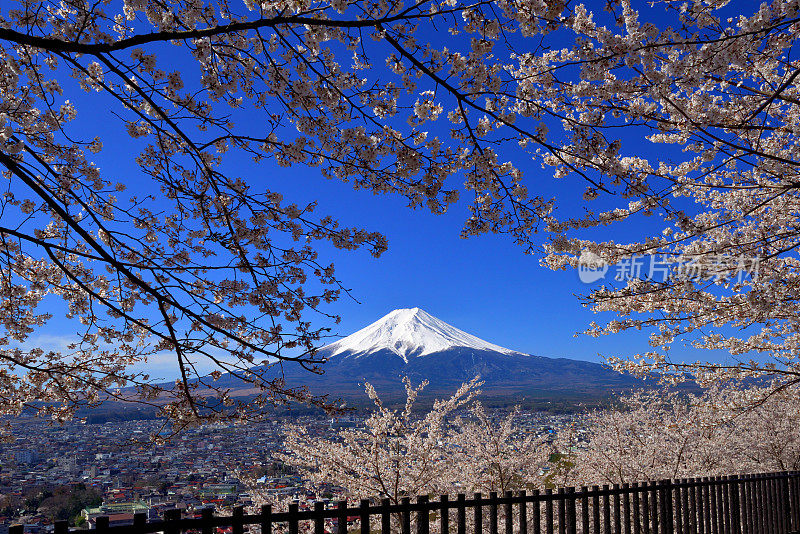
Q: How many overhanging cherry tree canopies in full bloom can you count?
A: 2